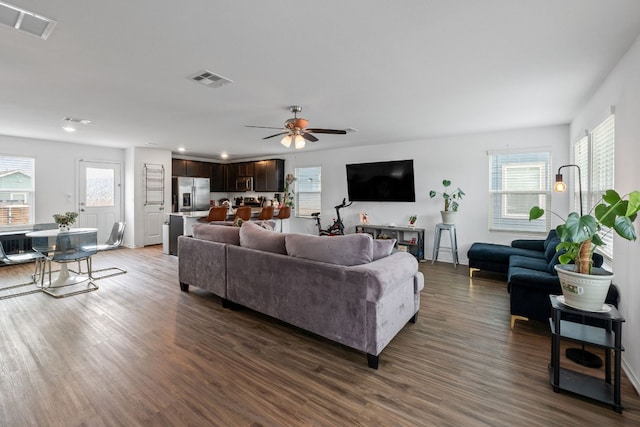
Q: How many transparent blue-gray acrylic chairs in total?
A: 4